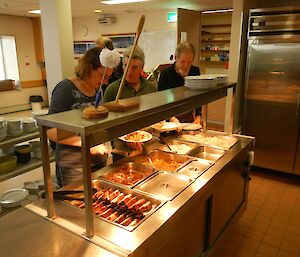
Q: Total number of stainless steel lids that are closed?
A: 2